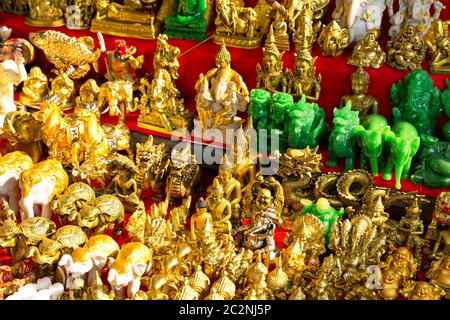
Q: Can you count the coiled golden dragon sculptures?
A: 1